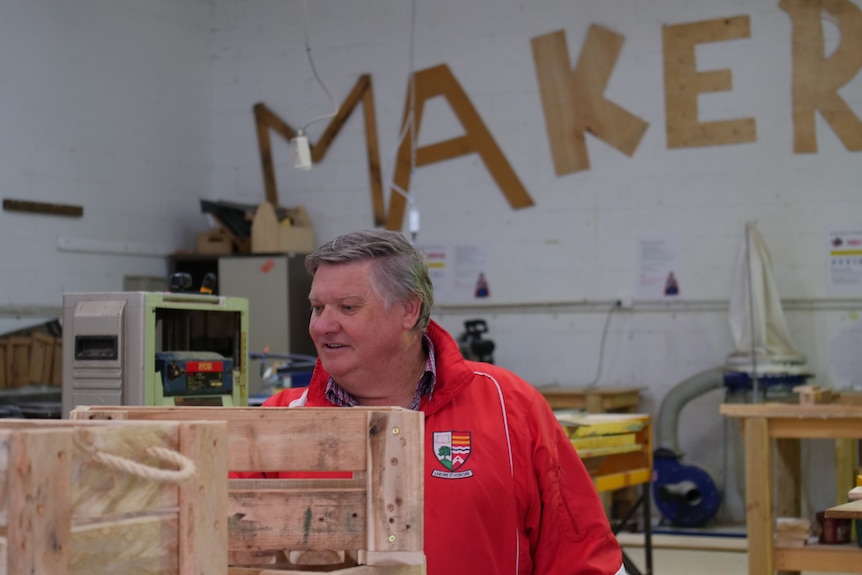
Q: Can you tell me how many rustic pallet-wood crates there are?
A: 2